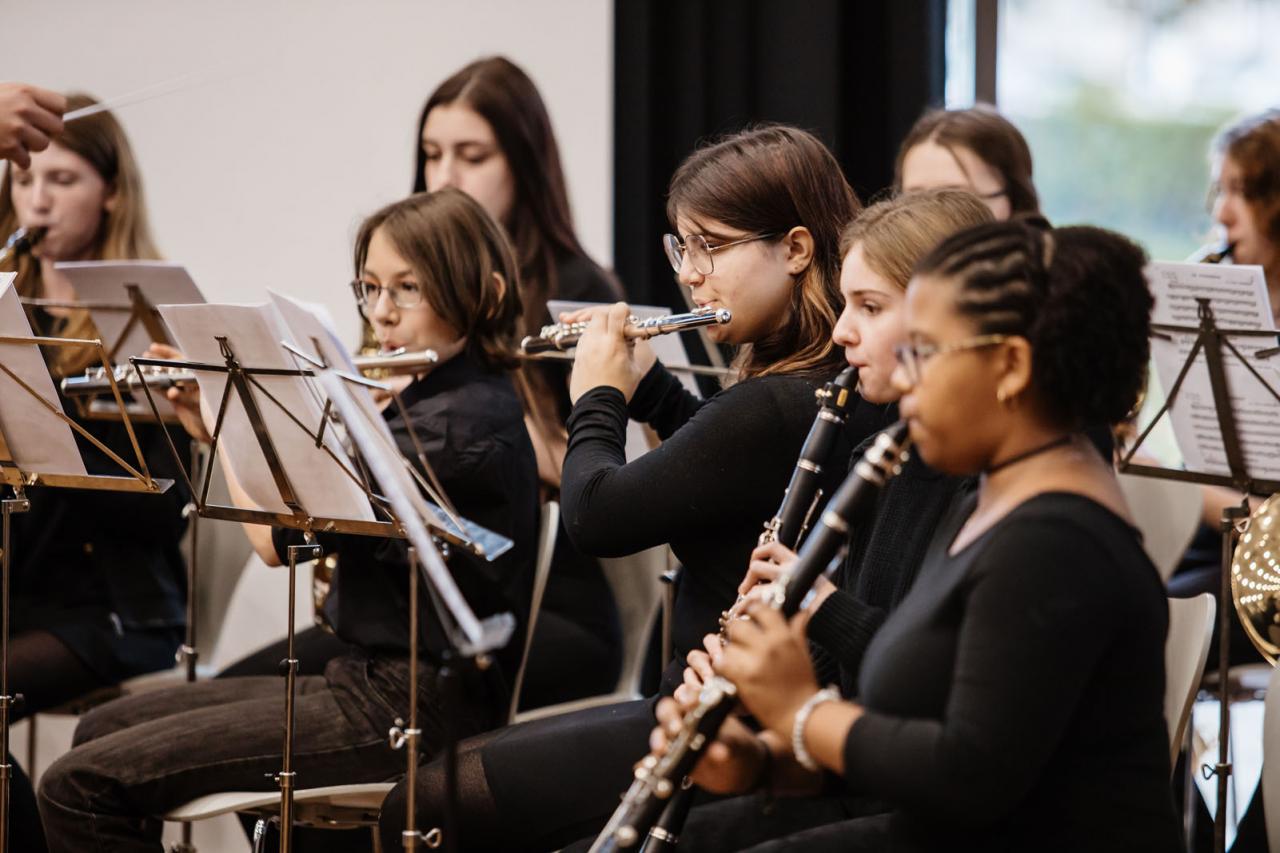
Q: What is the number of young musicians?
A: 8